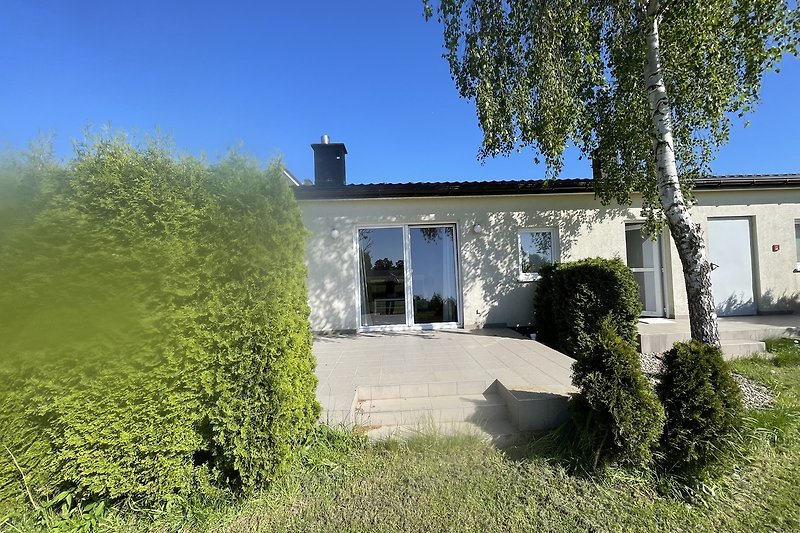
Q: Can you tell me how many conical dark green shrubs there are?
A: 2